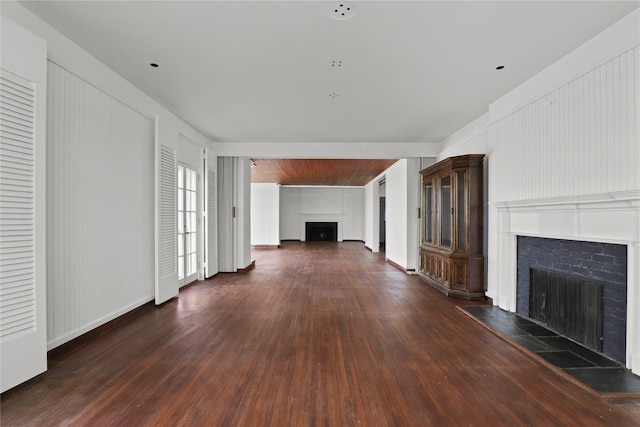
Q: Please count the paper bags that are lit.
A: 0